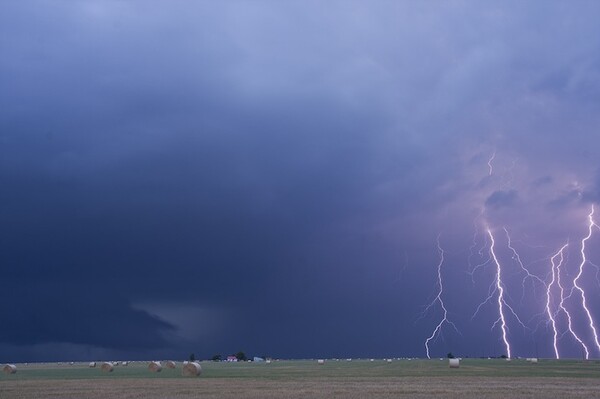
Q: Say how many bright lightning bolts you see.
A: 5